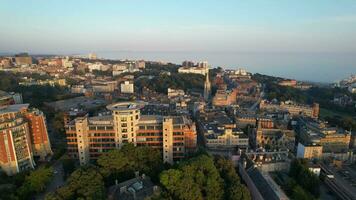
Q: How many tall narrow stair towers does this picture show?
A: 2